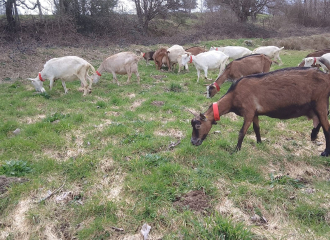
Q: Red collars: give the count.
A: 8